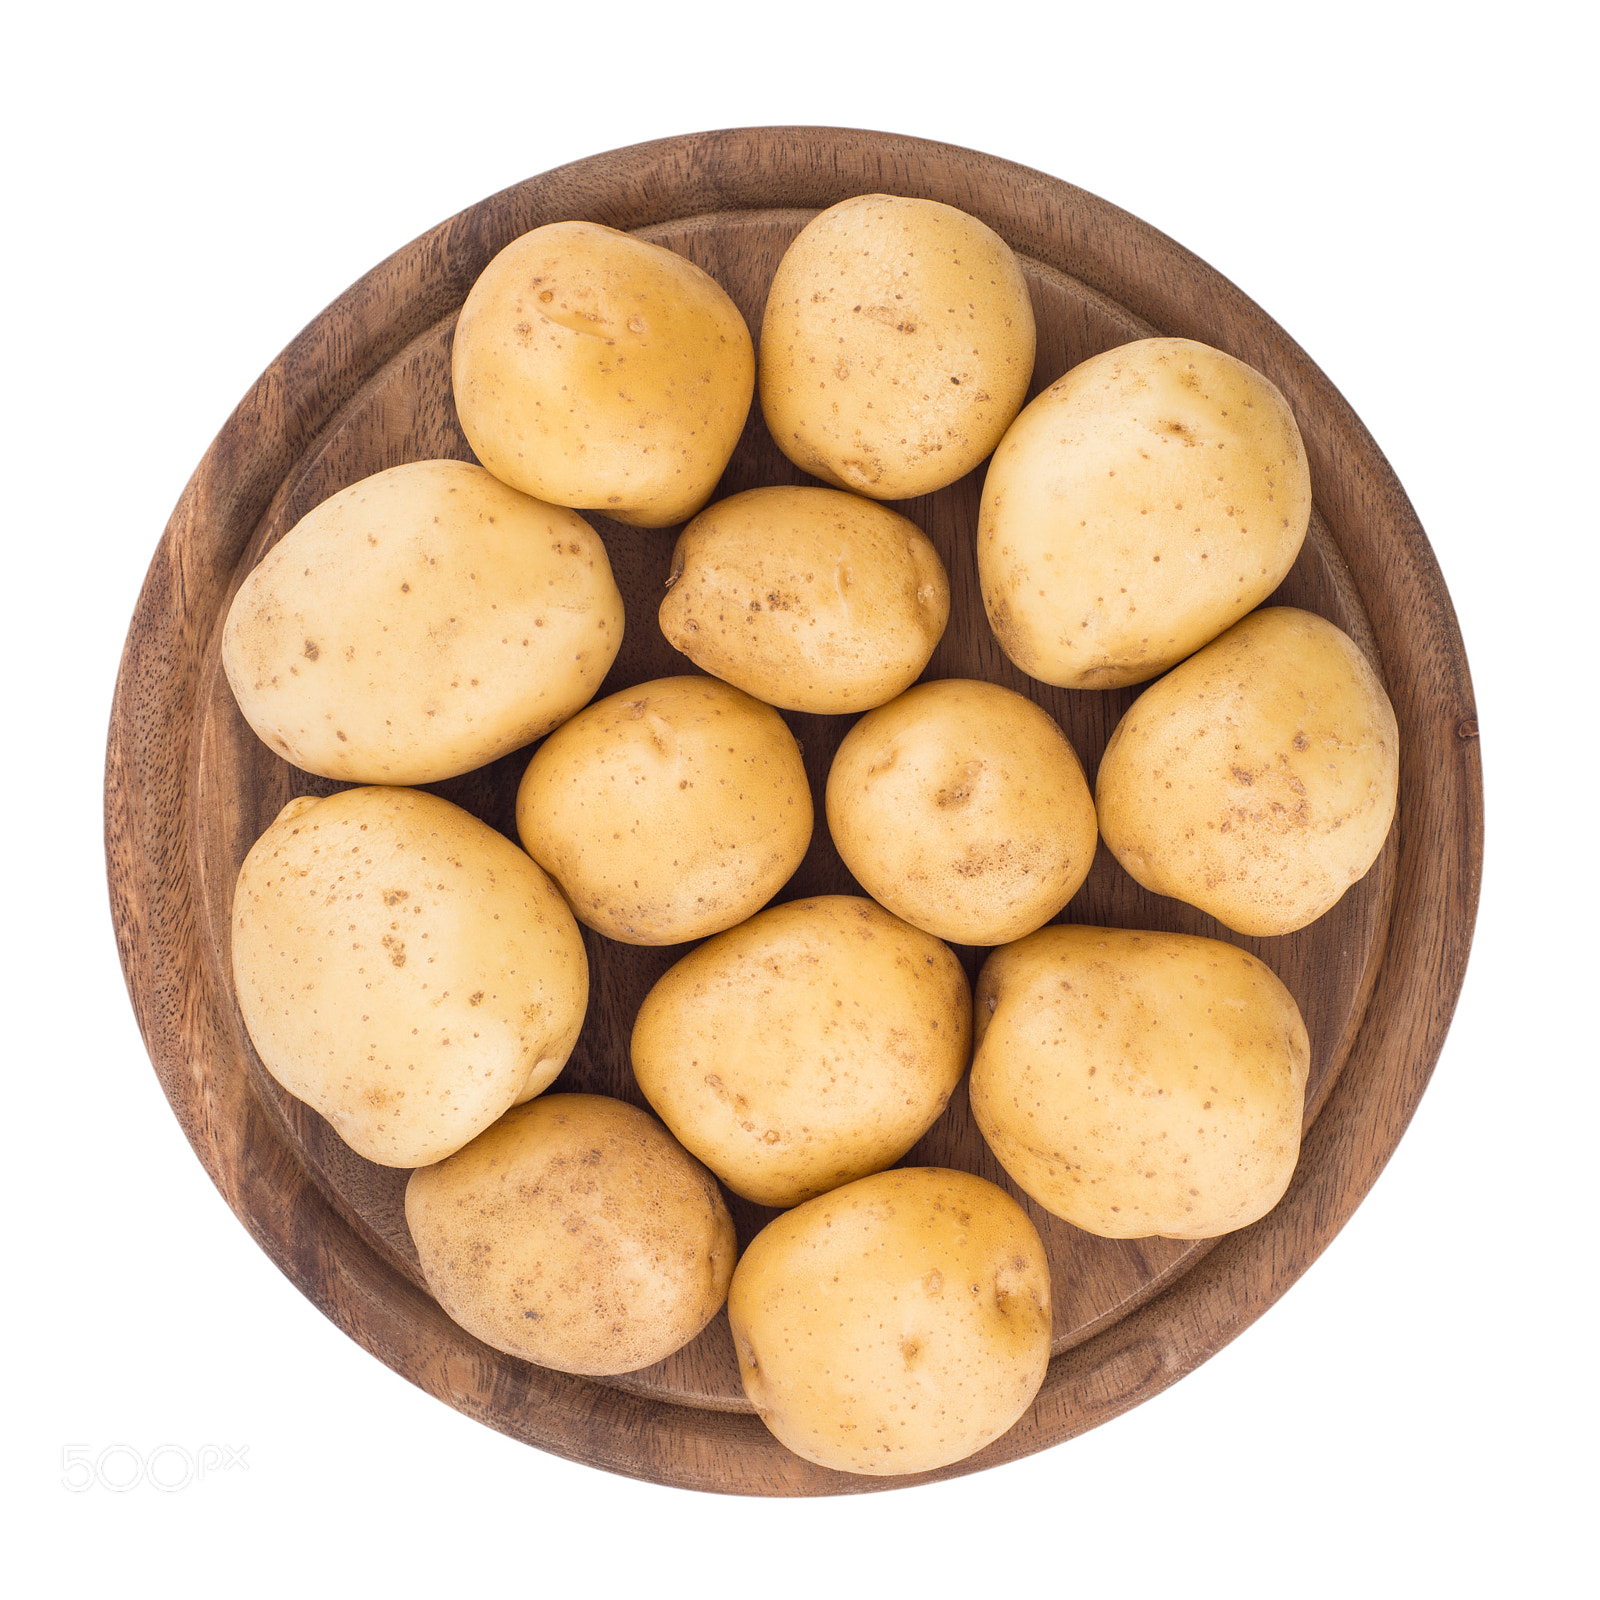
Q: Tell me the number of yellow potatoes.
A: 13